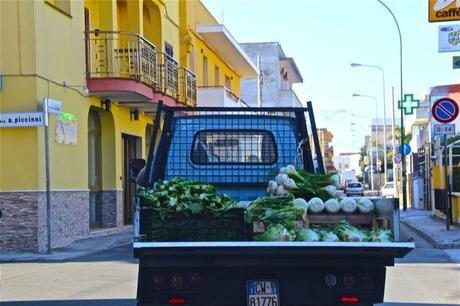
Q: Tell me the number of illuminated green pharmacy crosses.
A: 1